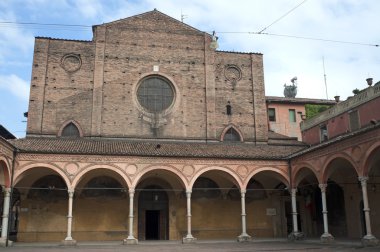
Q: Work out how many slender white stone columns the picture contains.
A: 8